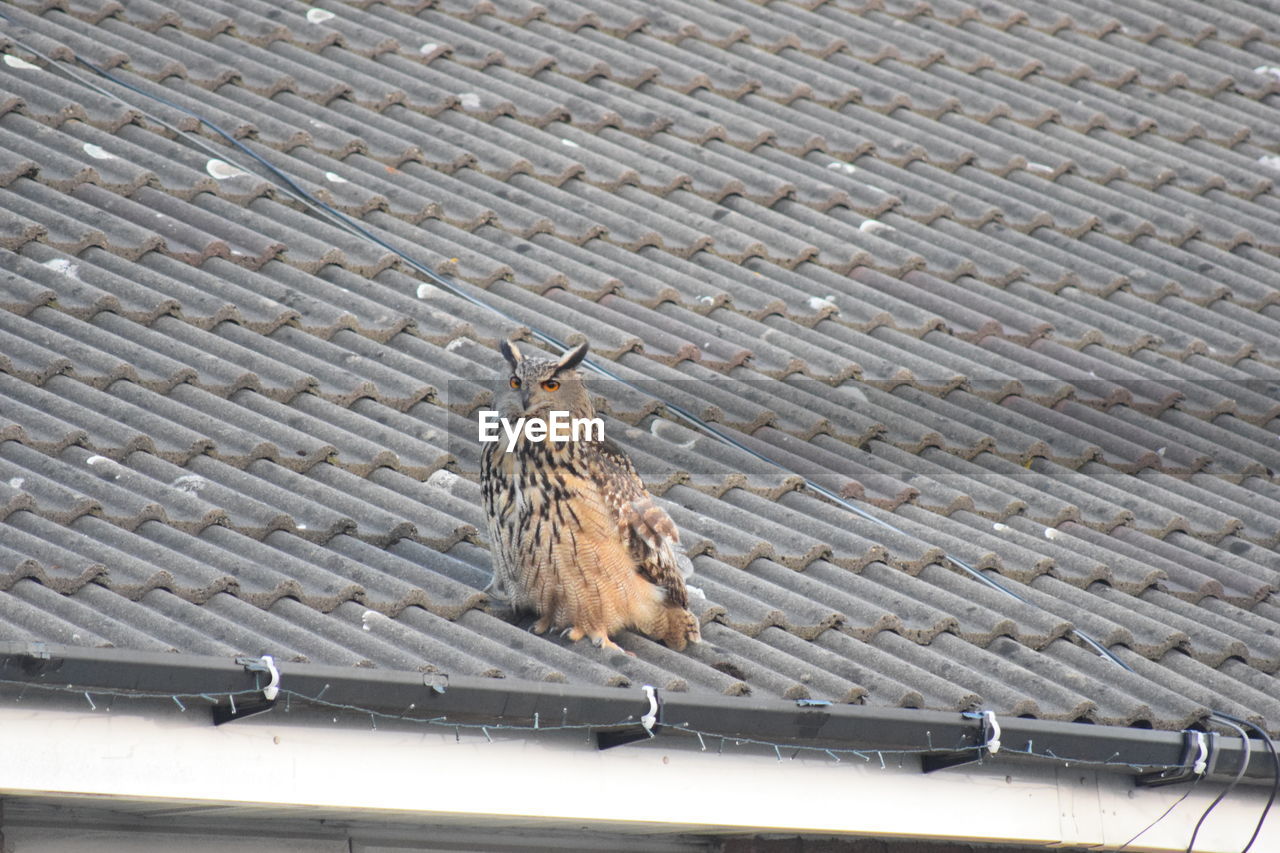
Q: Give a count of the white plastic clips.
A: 4